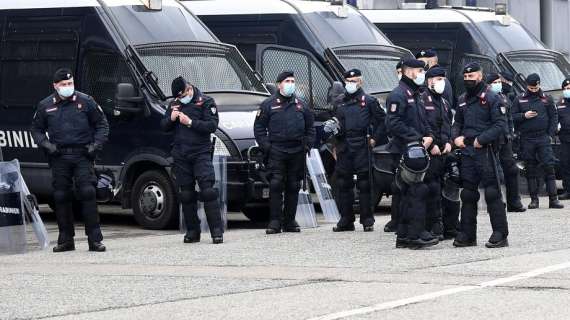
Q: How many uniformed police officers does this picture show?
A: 13